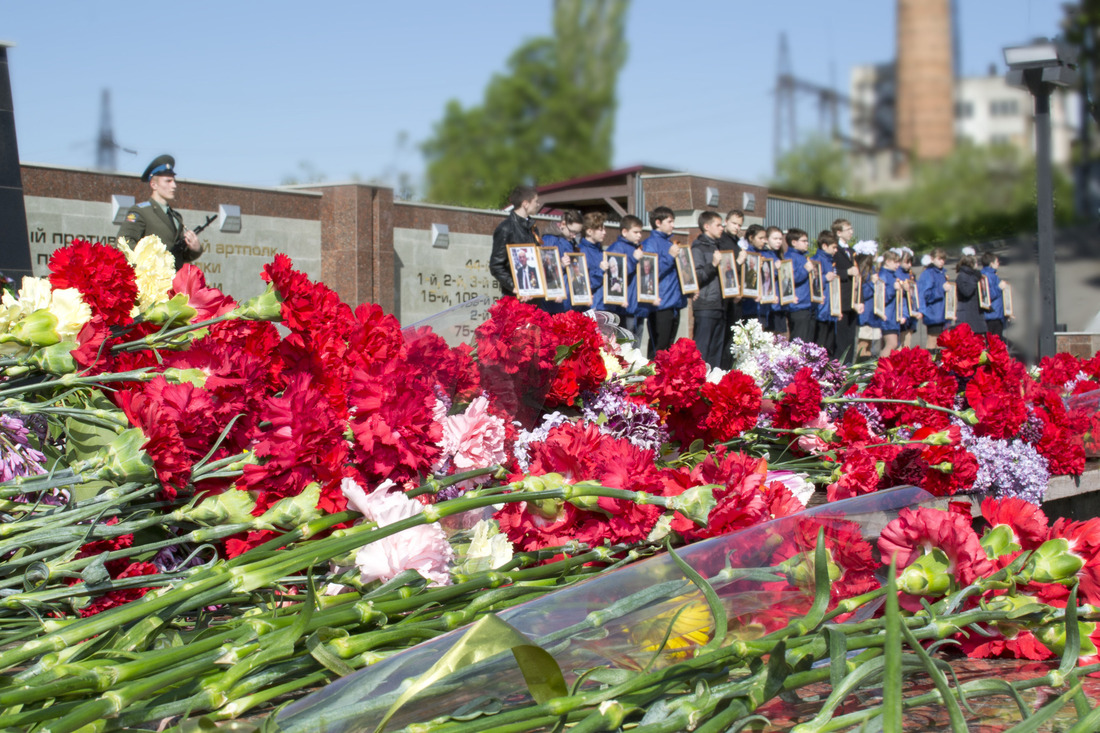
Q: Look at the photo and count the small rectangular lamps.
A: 5